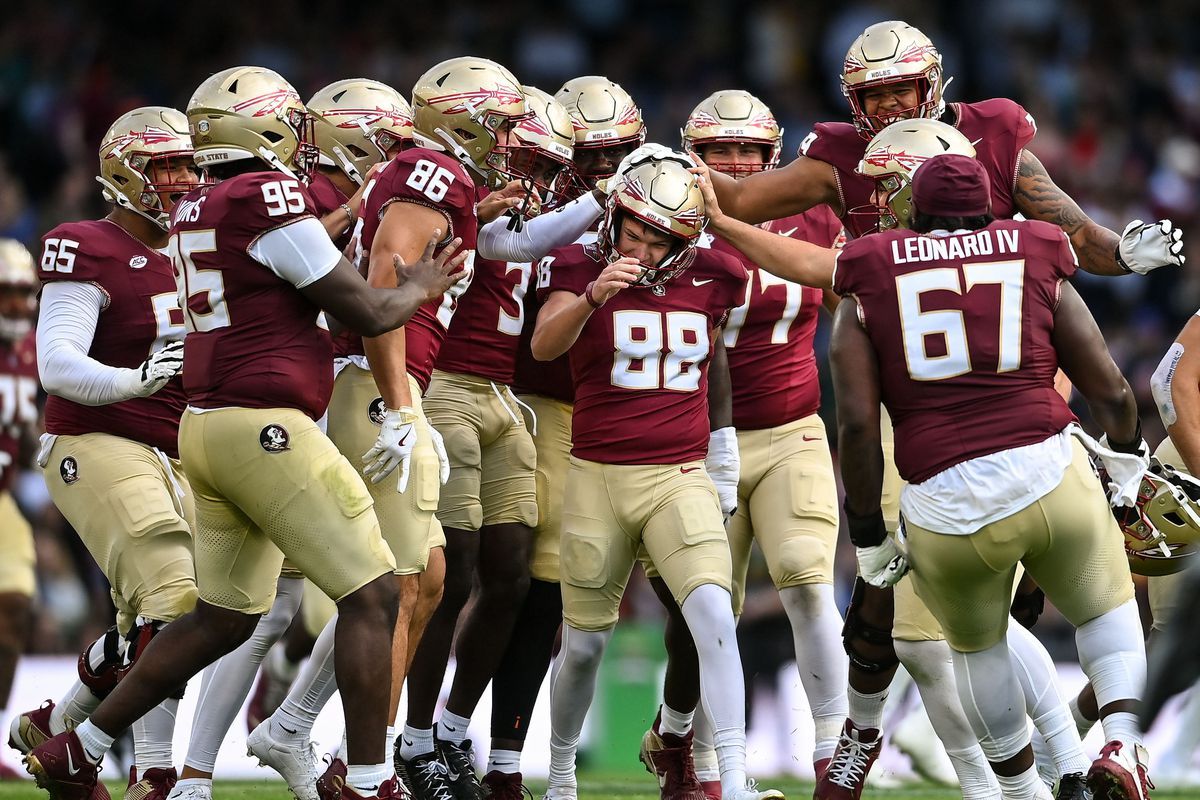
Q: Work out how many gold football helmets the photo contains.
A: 12